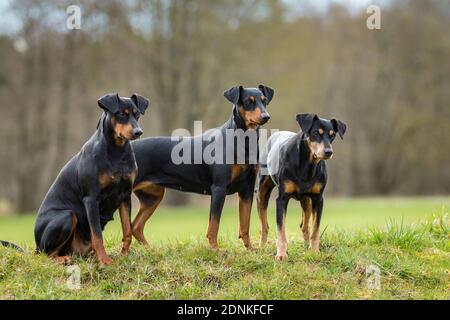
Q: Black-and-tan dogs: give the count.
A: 3